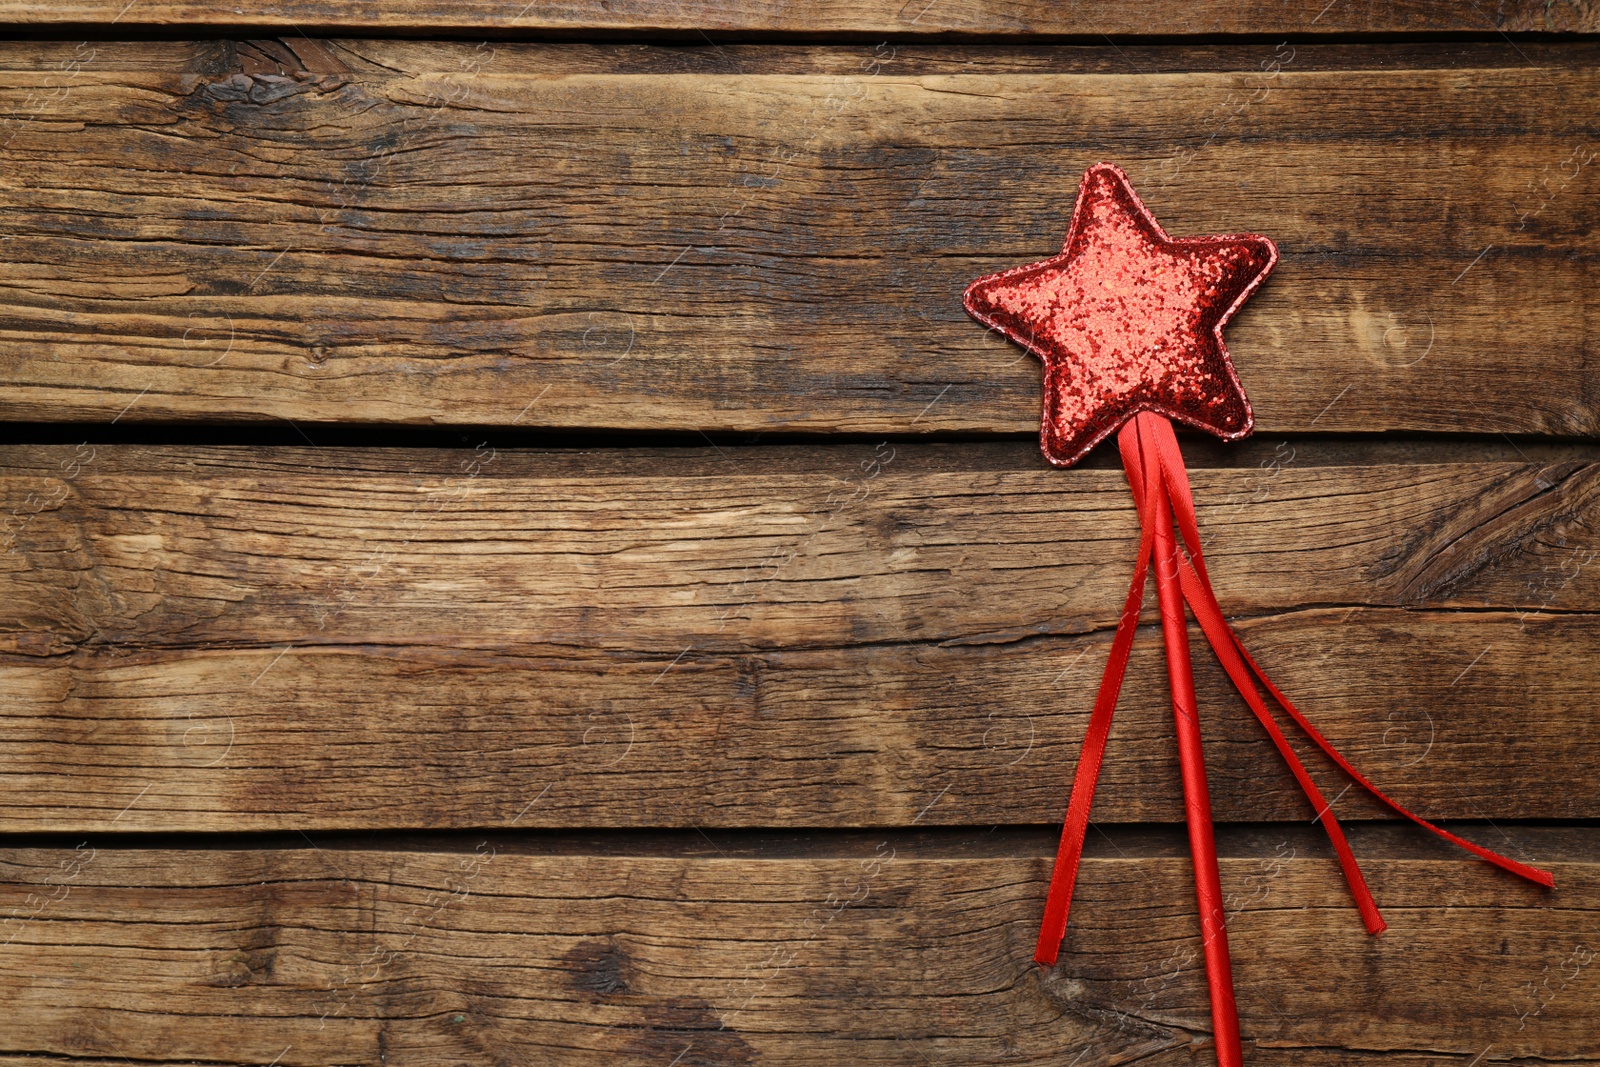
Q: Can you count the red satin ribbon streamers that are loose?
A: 3